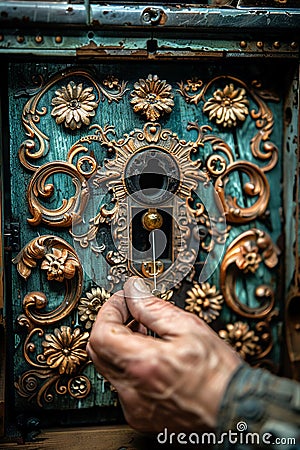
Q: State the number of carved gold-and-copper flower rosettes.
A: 9